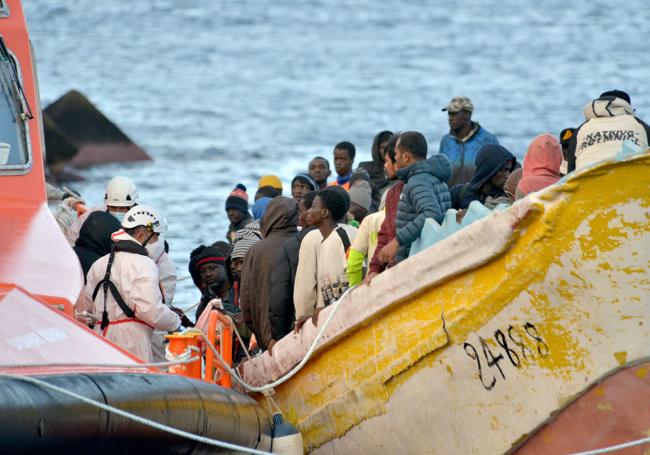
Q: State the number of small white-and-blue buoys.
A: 1